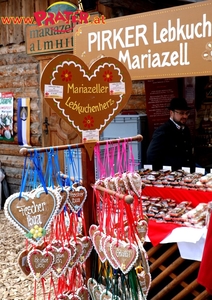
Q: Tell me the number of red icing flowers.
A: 3